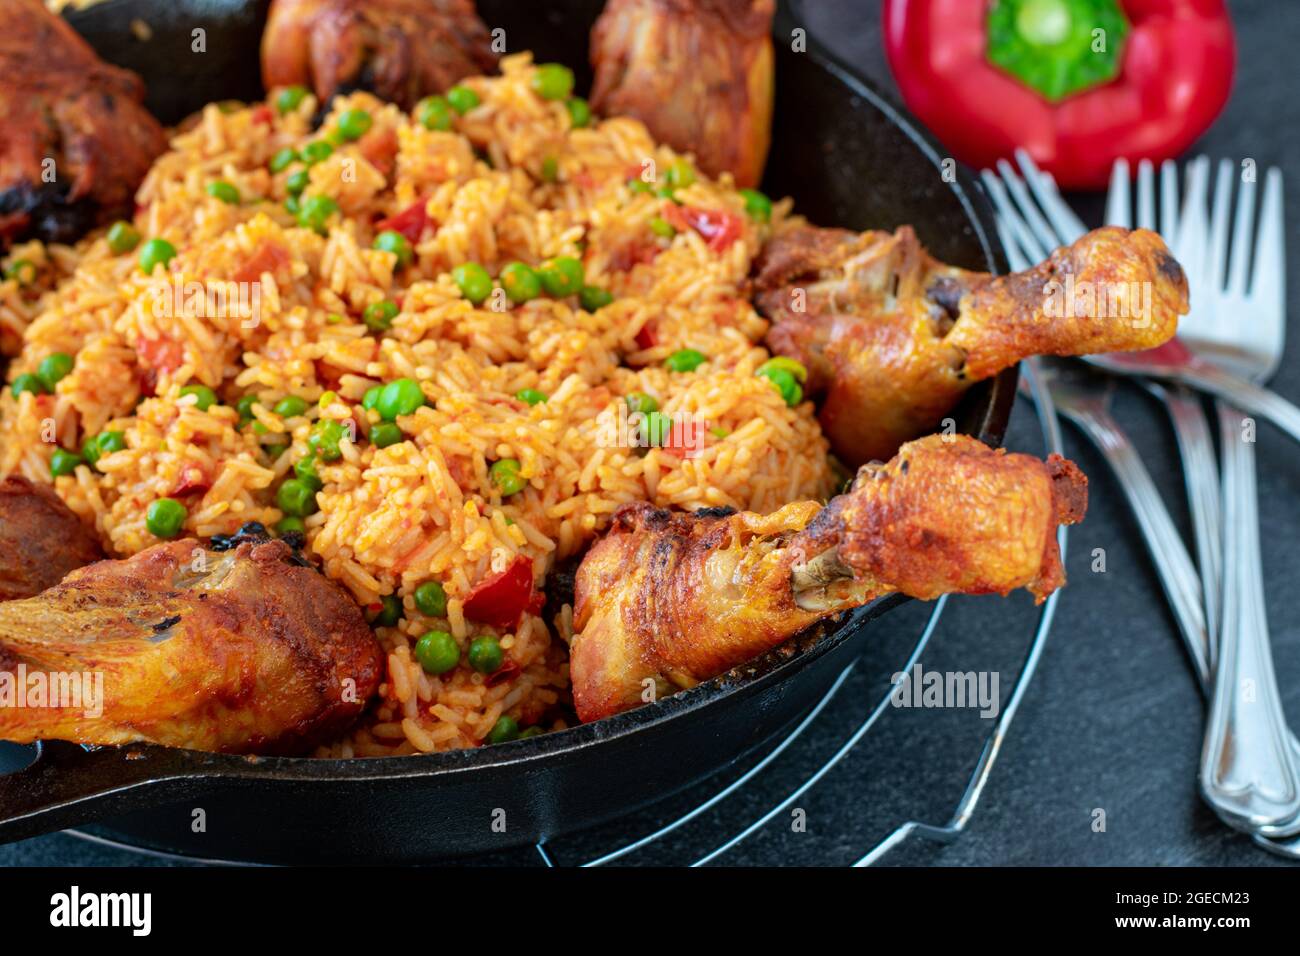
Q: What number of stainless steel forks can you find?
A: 4